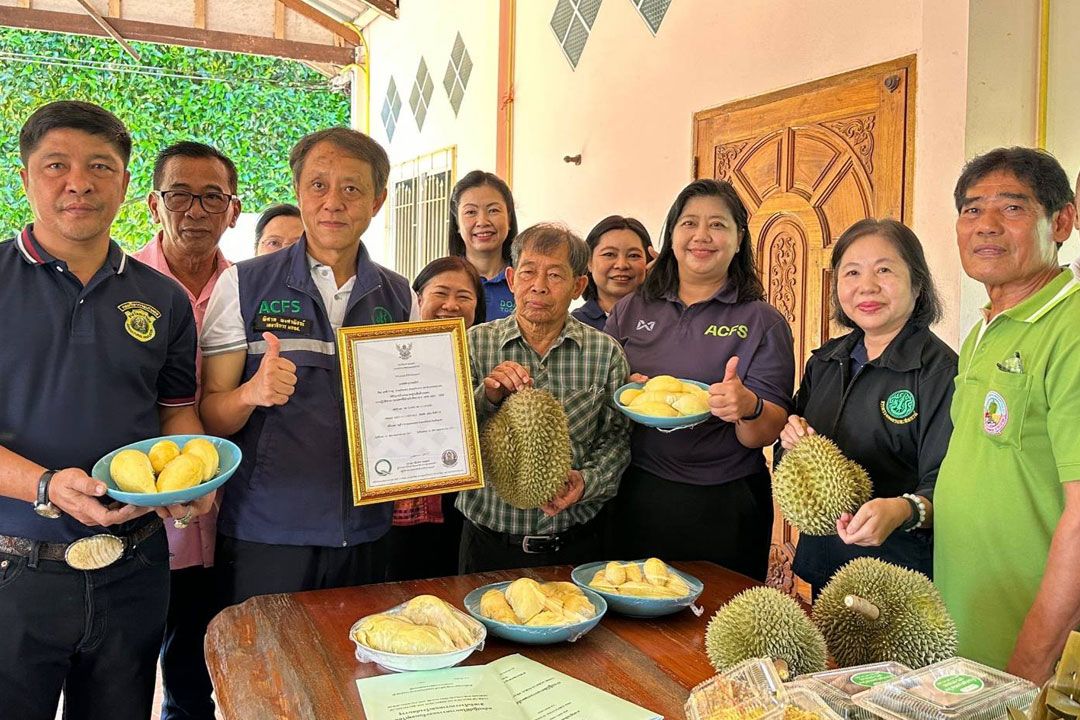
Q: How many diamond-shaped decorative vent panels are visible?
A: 5